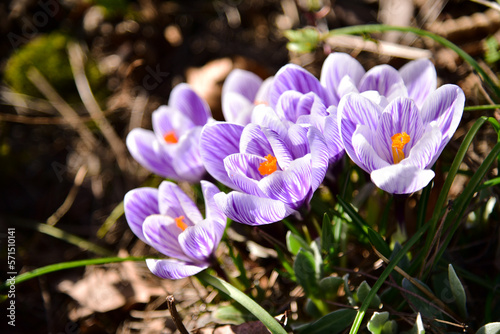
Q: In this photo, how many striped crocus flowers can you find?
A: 7